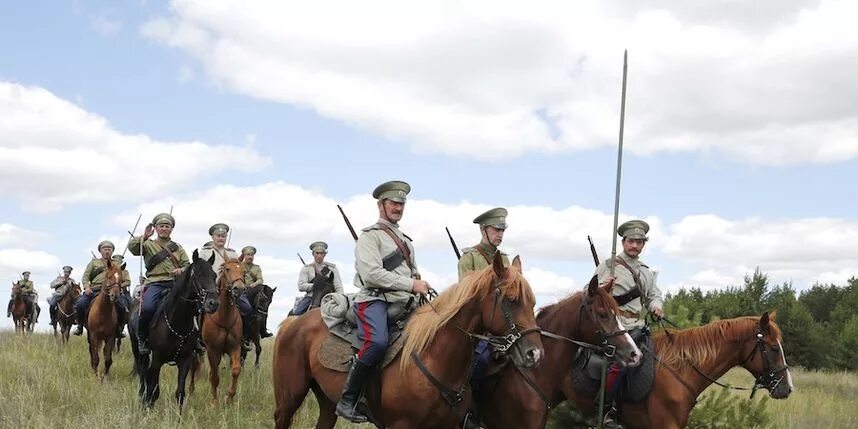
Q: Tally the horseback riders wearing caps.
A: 11